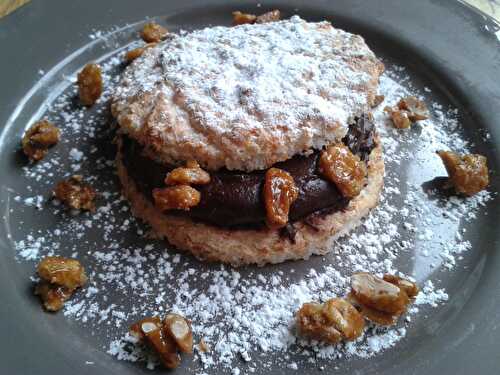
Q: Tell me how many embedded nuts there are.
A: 4